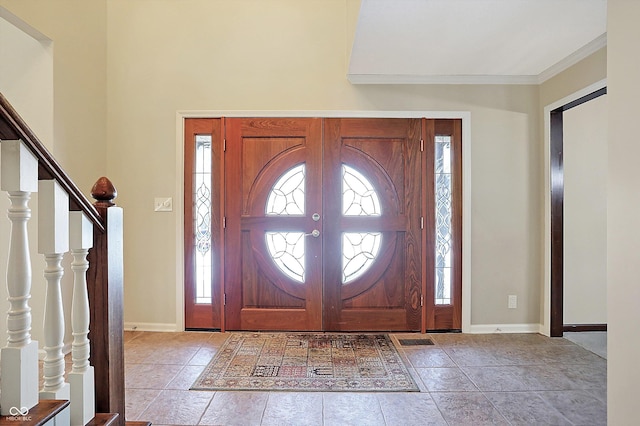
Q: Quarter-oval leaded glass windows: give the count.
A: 4